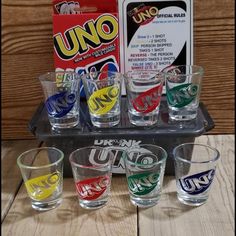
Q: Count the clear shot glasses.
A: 8